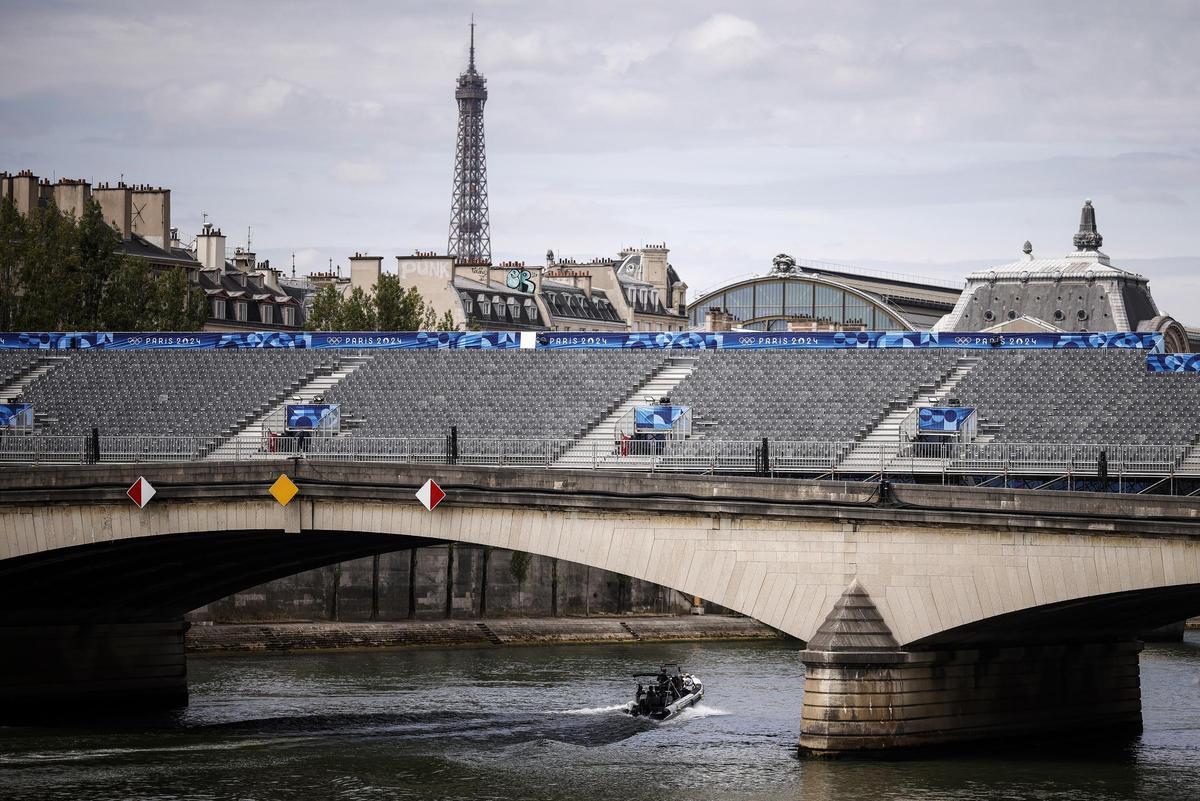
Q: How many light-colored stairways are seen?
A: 5